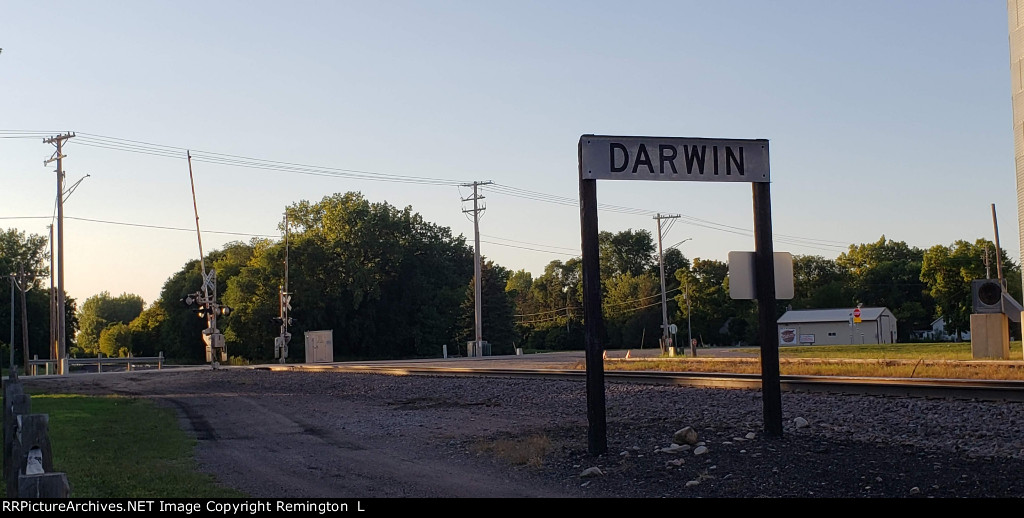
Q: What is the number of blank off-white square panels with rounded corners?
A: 1